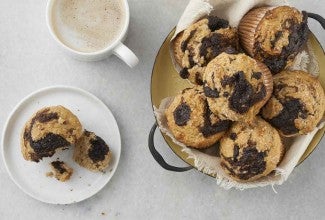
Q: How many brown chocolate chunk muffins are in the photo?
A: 7